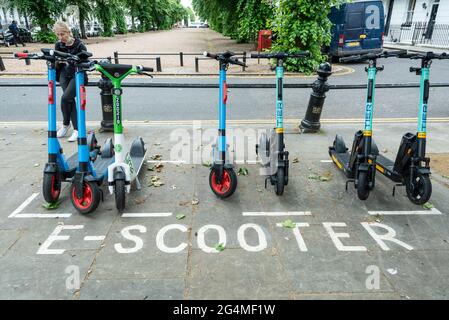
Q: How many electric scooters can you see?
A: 7